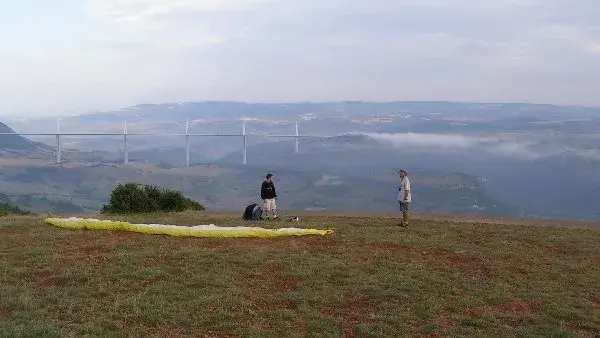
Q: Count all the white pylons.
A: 5